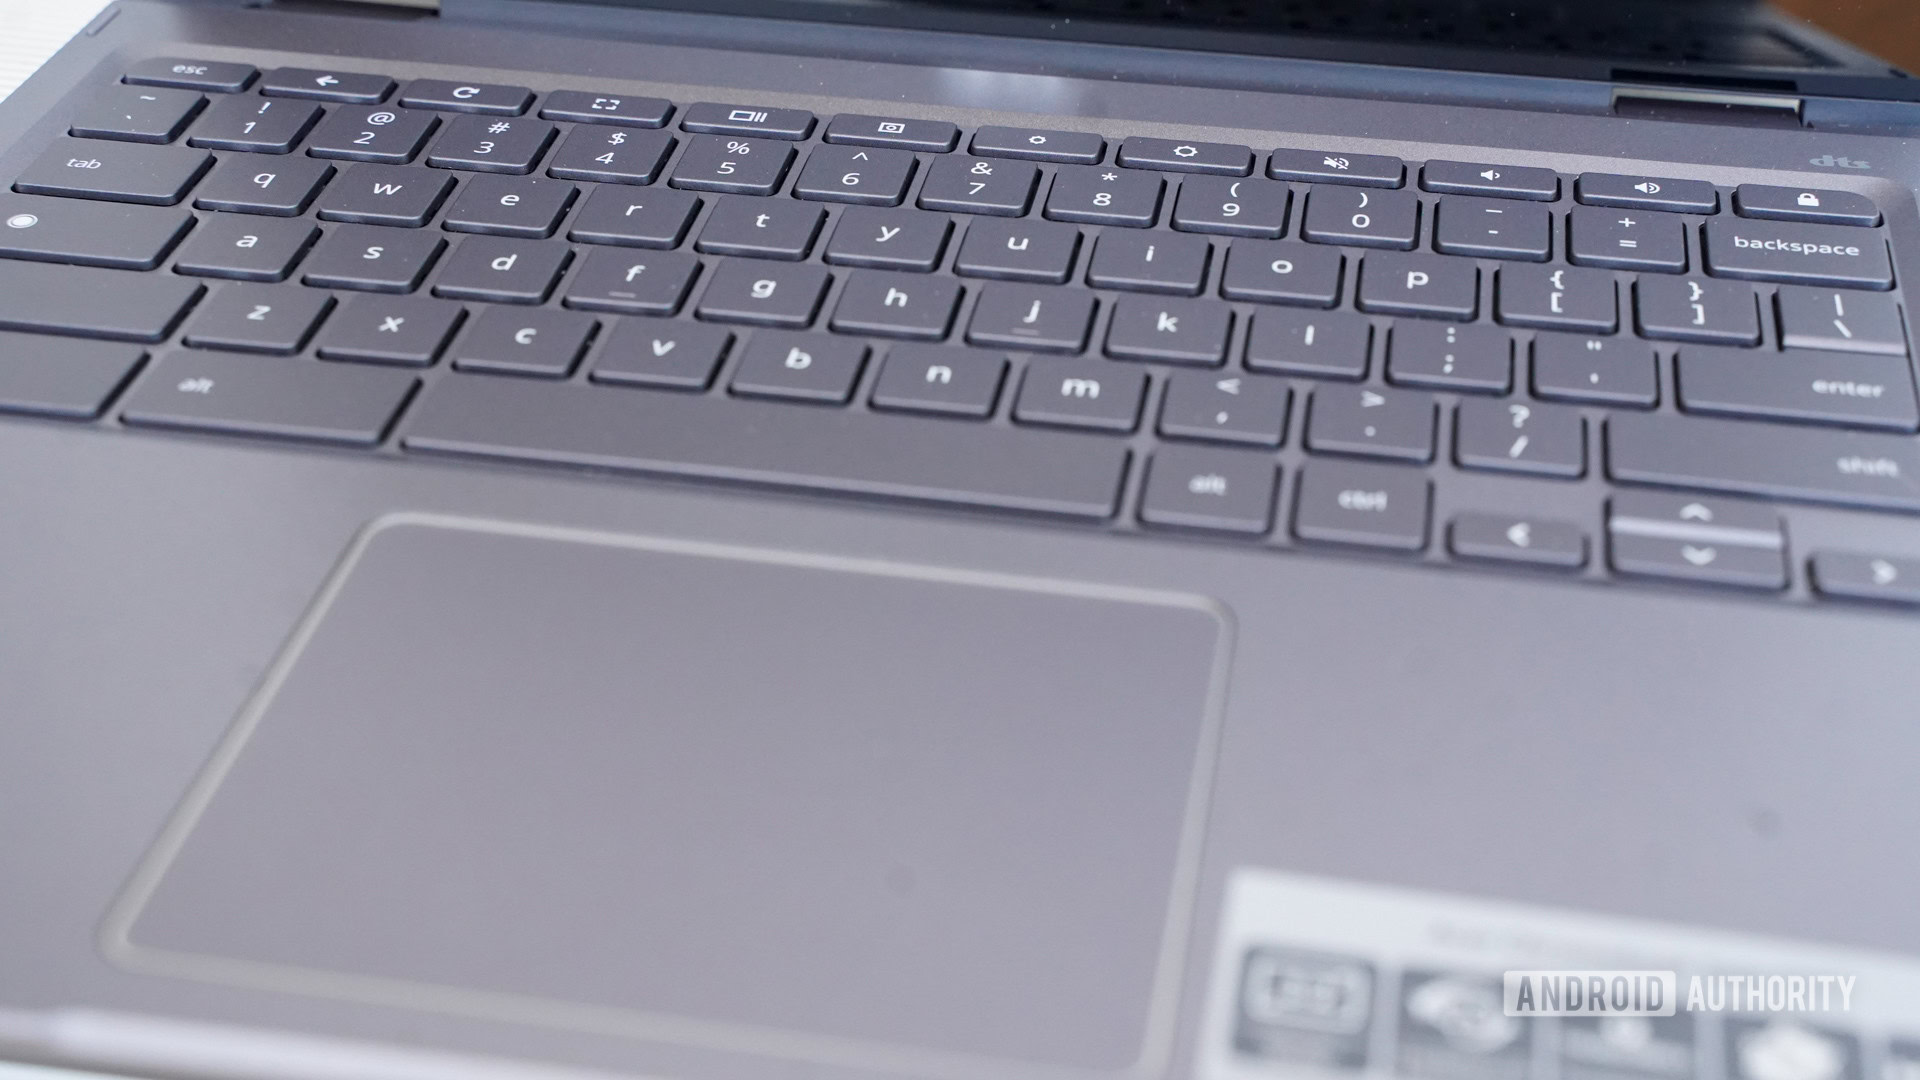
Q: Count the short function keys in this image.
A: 12